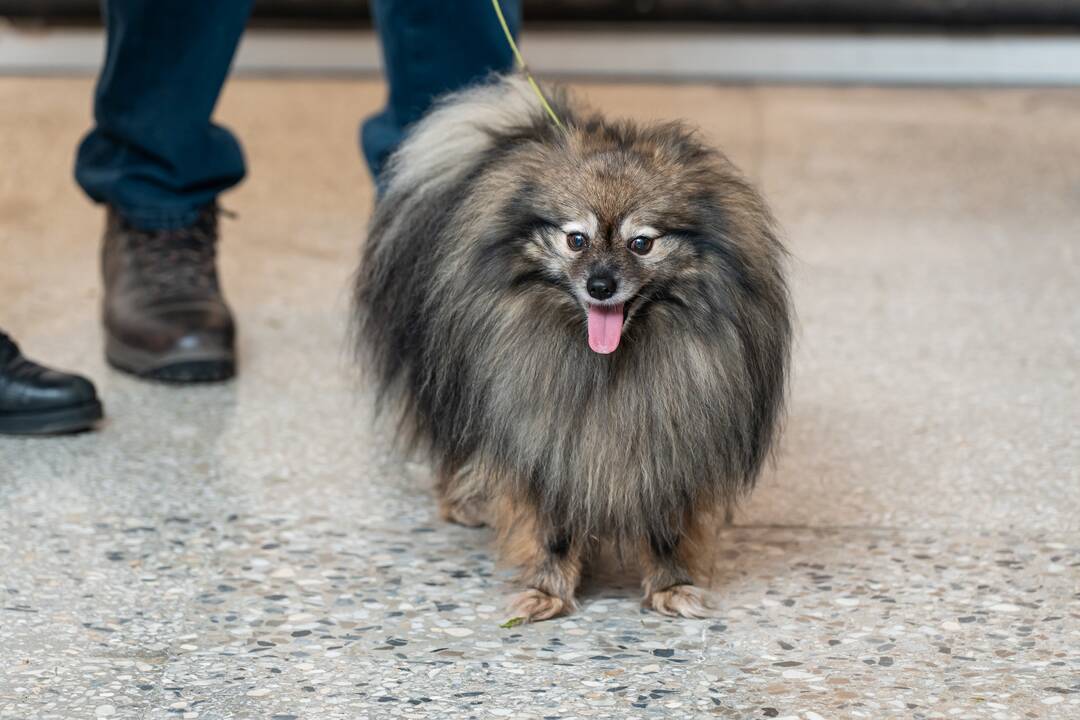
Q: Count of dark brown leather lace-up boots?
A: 1